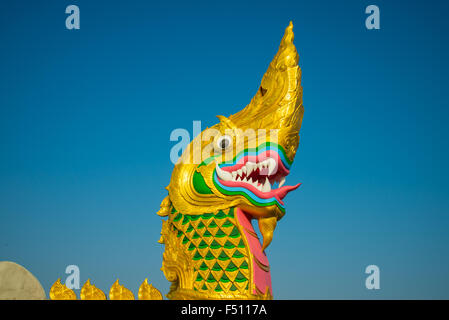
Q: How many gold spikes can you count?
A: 4